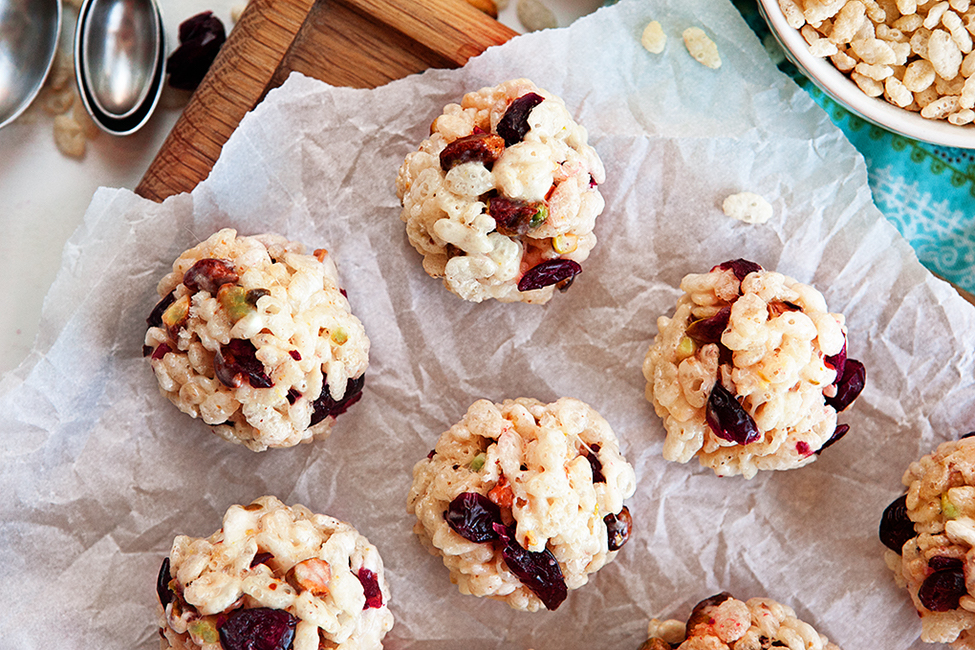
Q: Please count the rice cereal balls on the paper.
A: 7